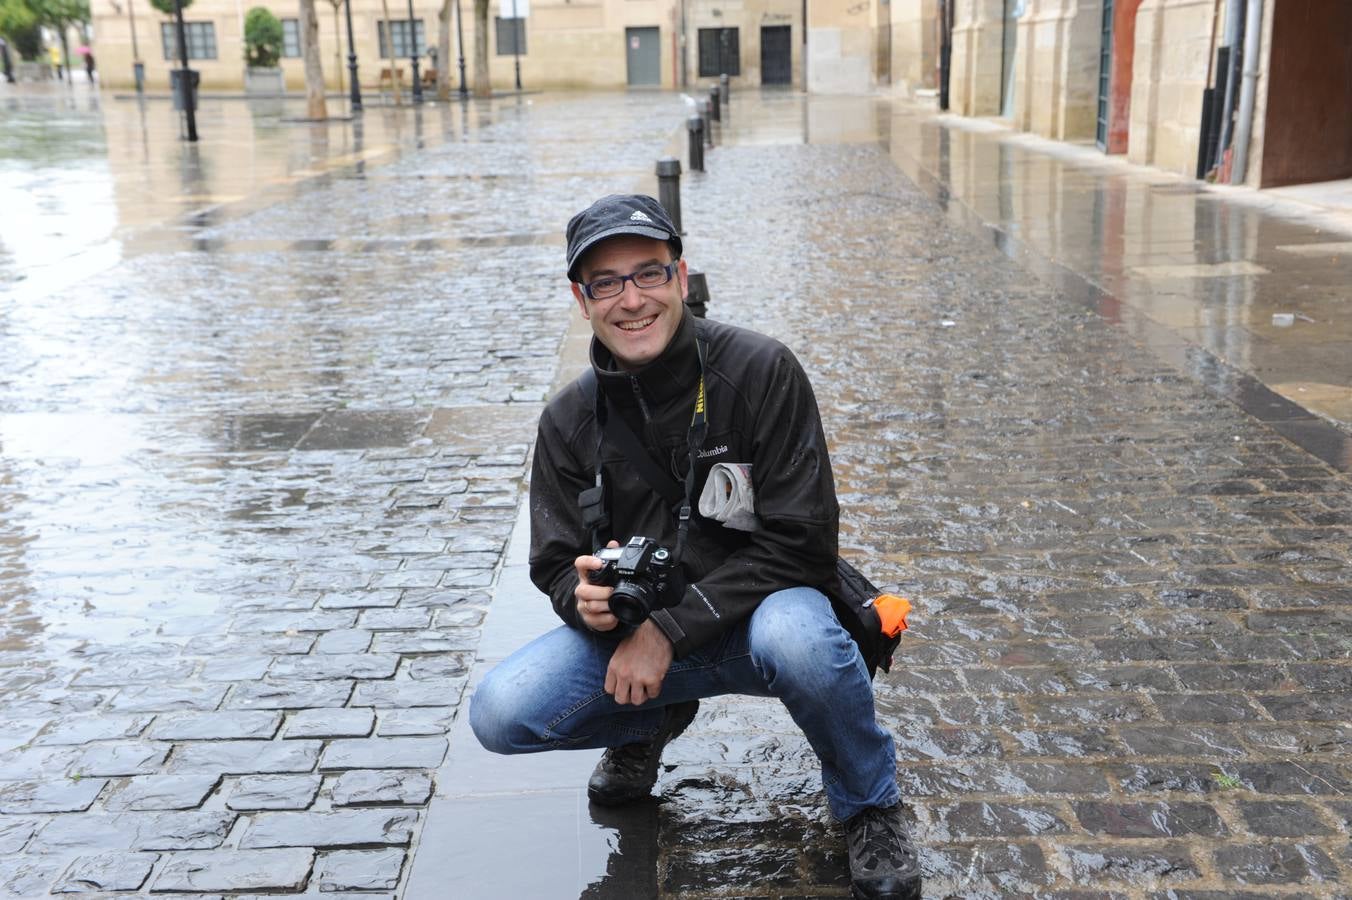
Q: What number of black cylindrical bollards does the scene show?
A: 6